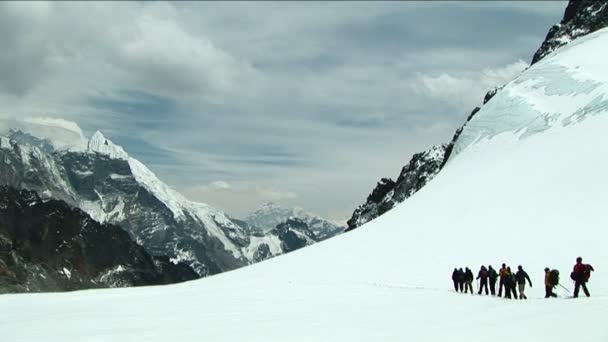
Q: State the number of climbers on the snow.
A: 10